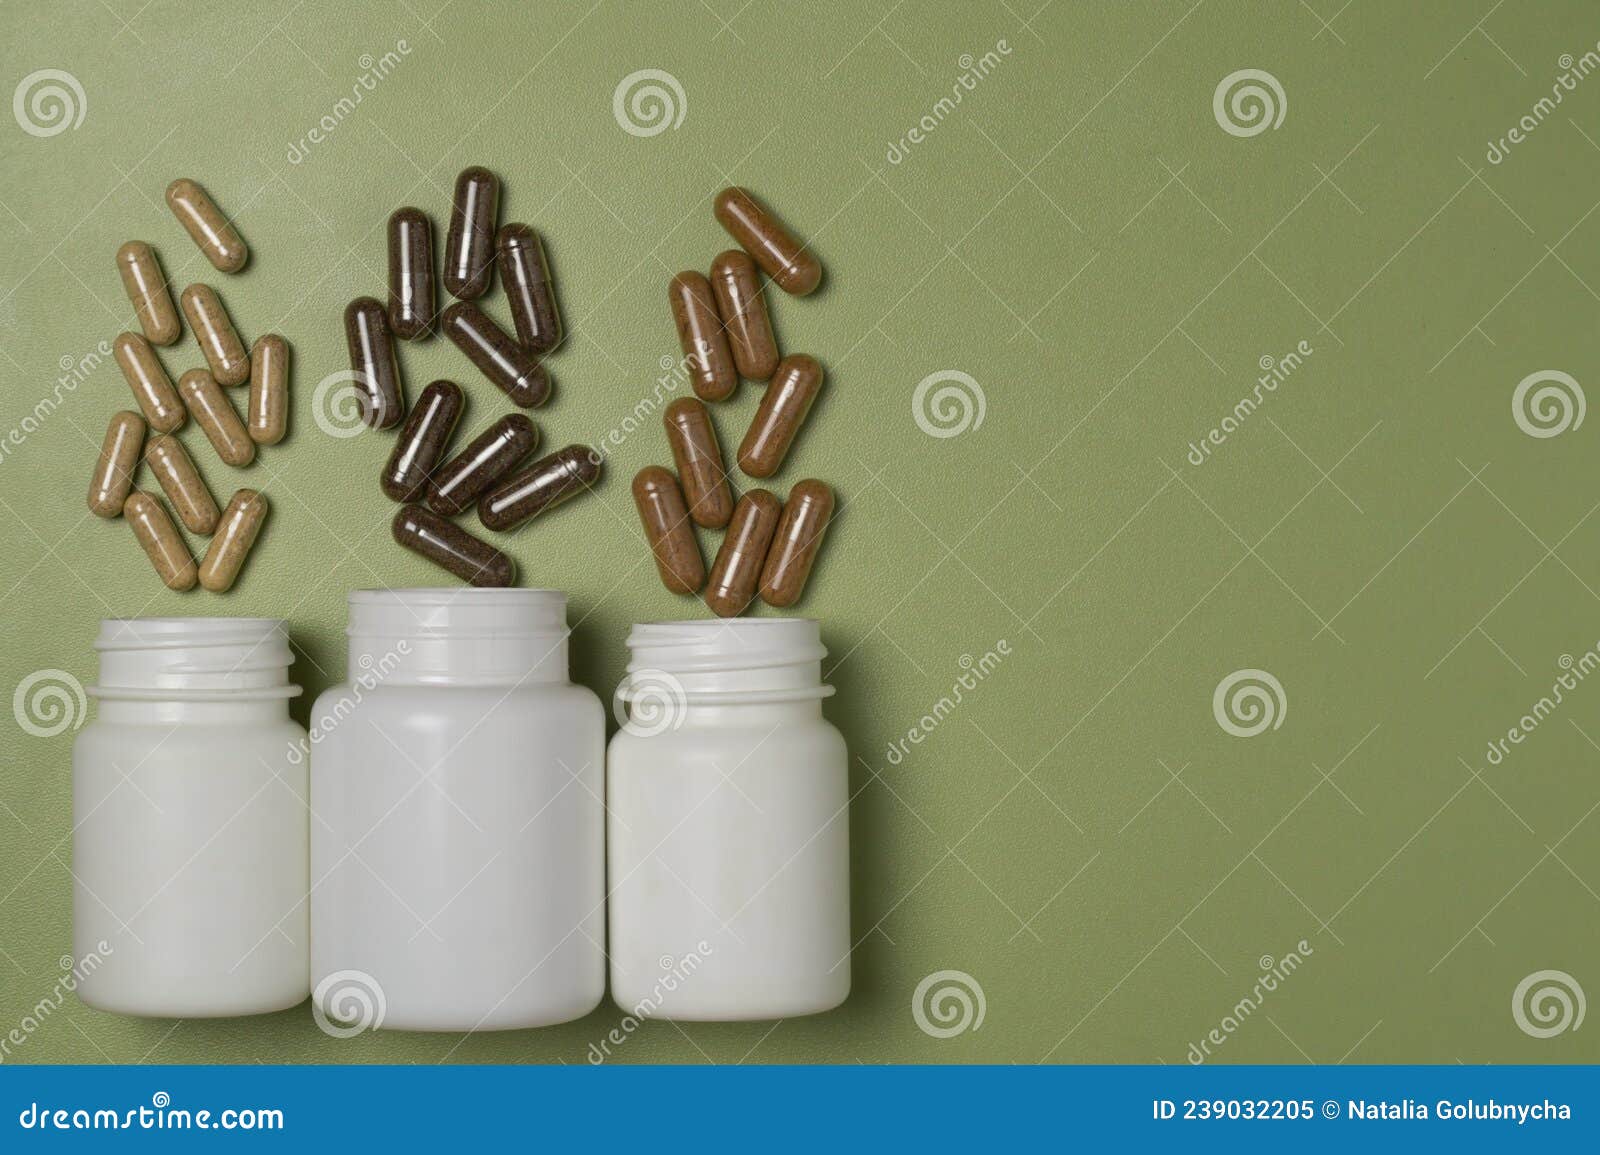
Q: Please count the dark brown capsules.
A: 9